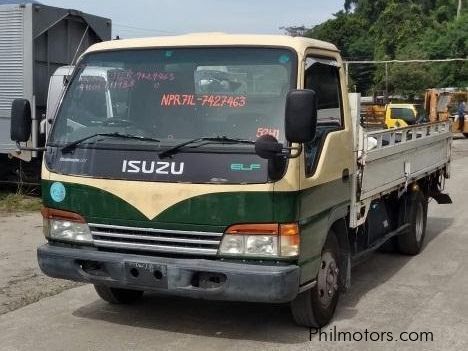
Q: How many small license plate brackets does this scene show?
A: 1